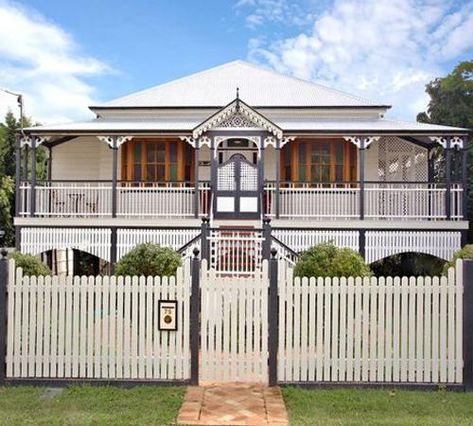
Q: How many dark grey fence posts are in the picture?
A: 4